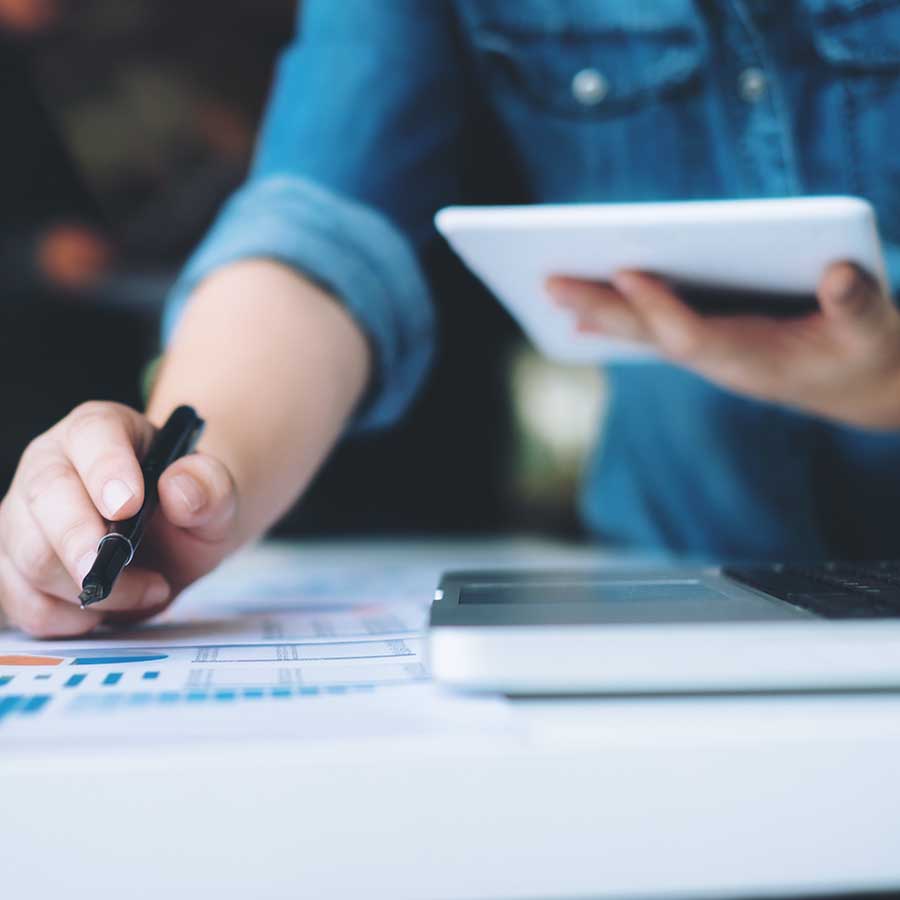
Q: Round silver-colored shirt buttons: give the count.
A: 2